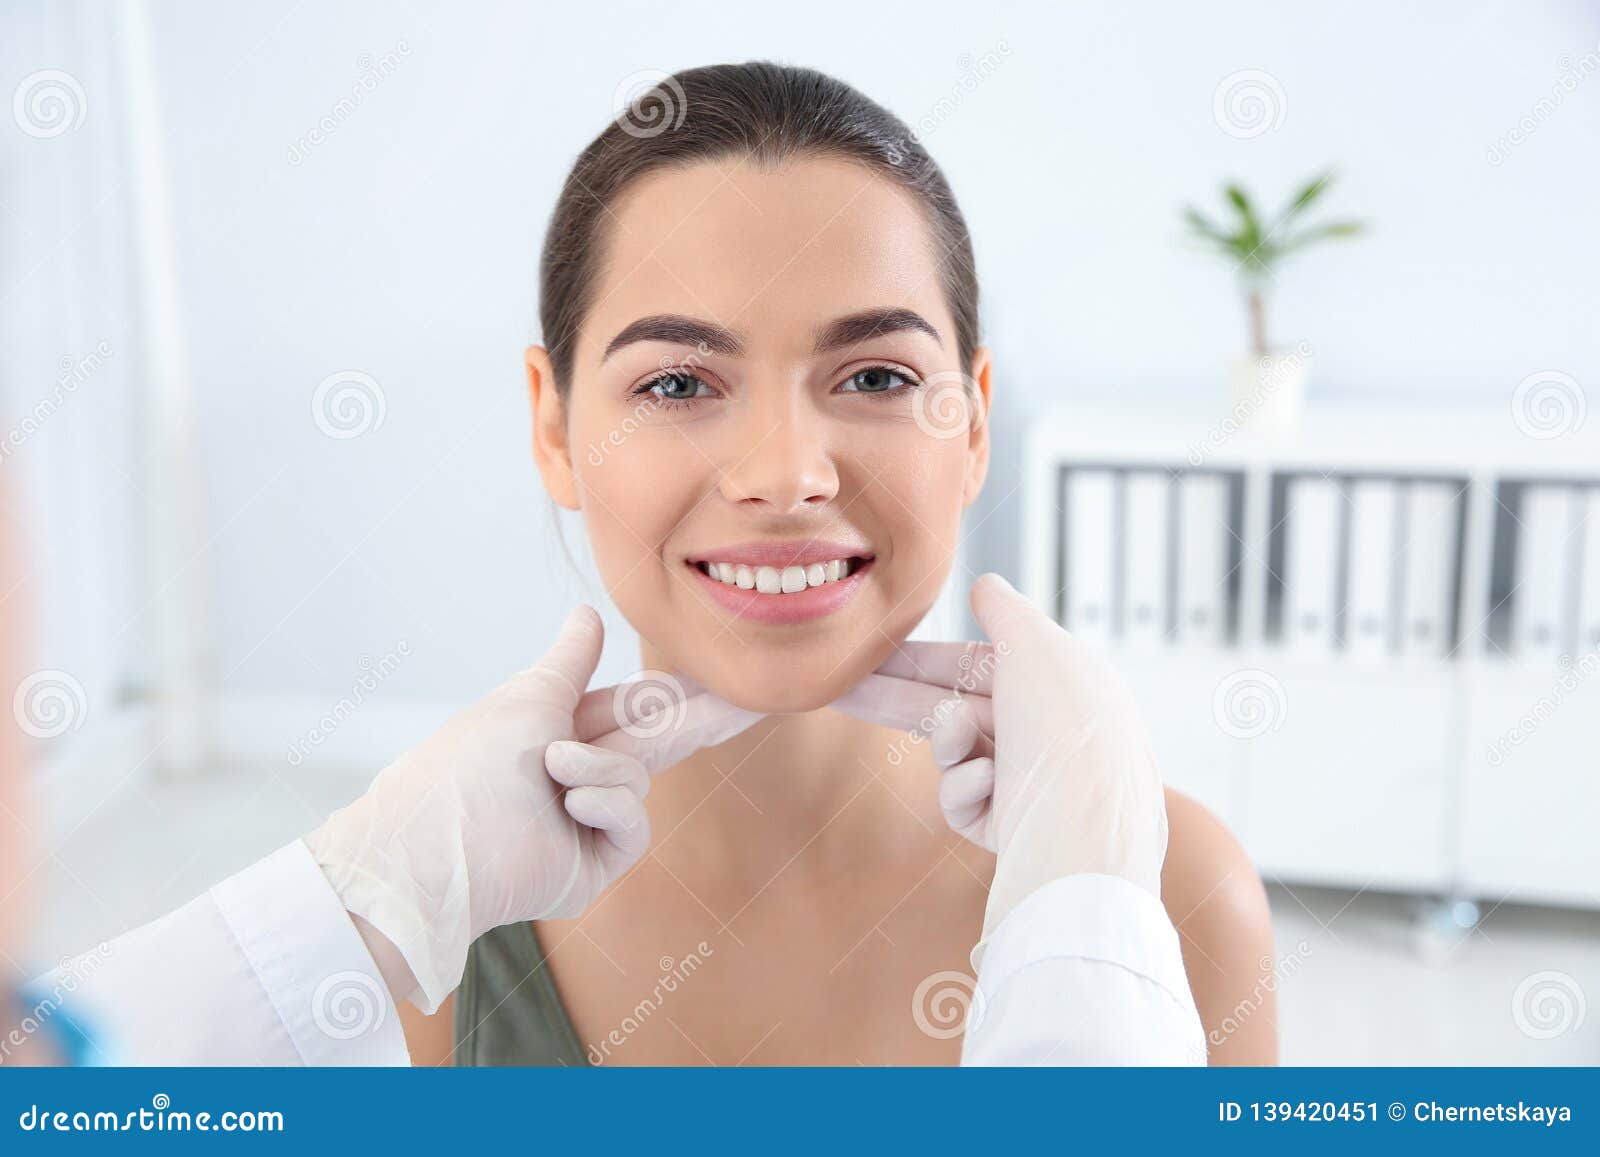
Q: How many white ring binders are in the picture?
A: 8